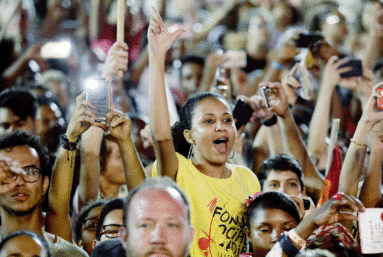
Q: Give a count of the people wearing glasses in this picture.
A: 3